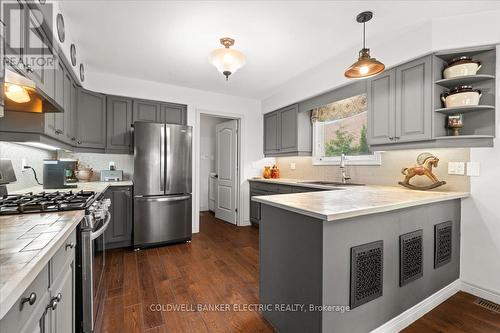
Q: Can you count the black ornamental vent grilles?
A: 3